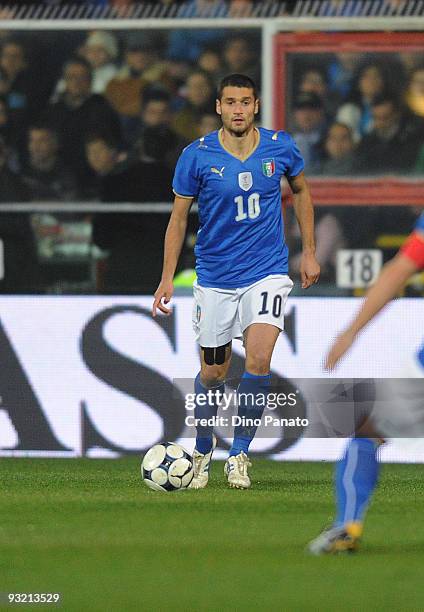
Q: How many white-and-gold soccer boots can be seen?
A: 2